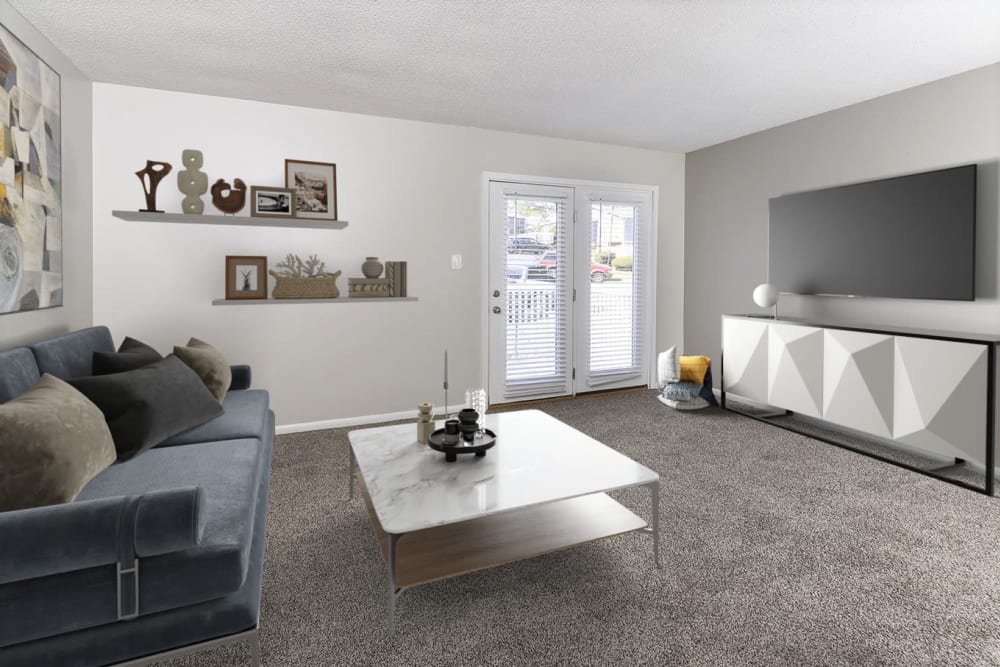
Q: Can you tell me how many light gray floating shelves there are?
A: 2